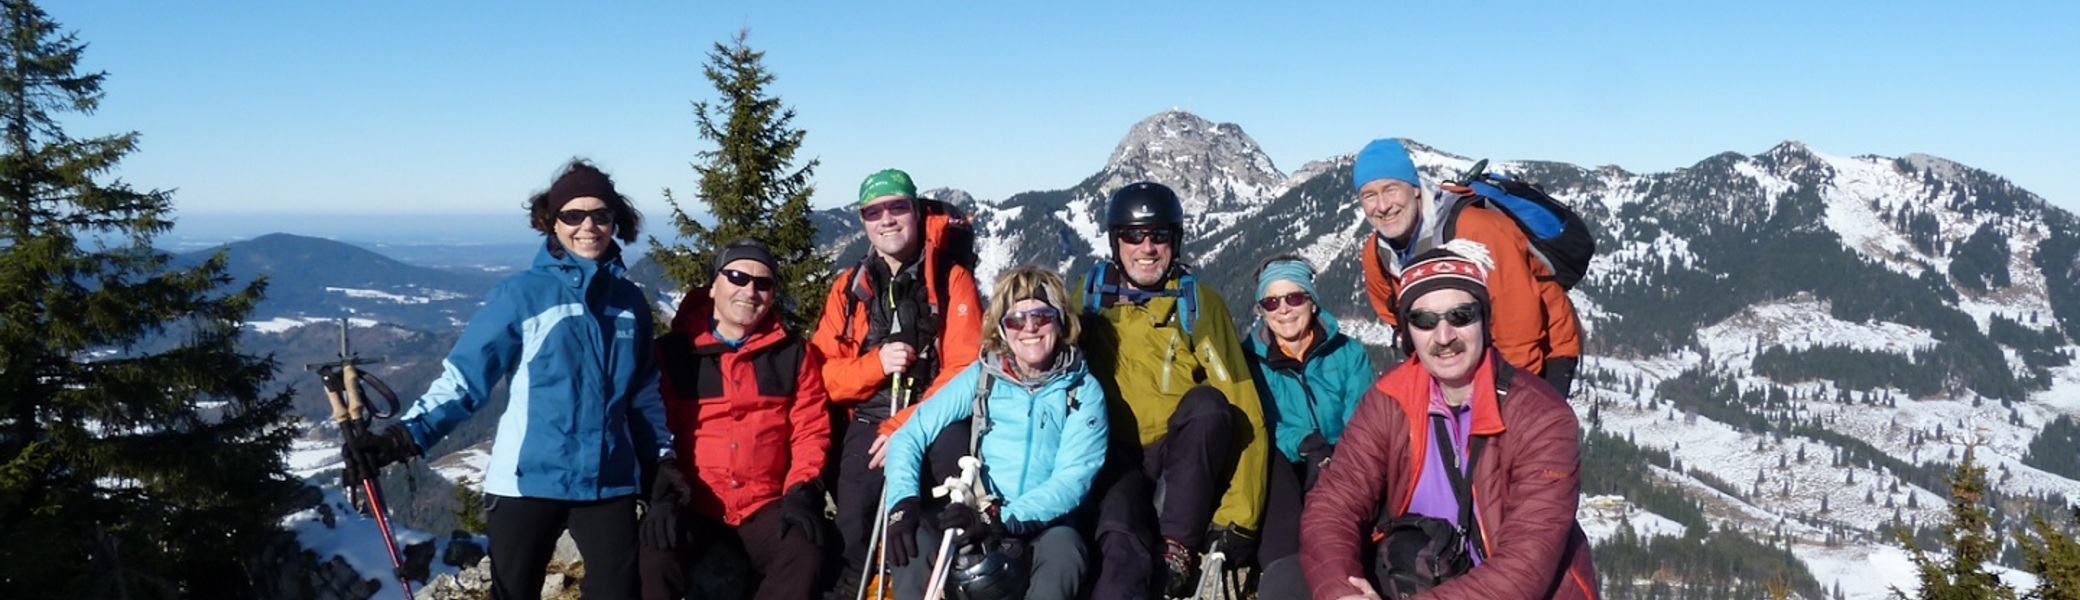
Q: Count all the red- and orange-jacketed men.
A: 4